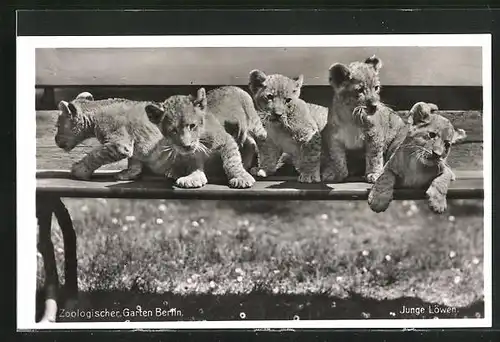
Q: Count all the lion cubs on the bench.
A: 5